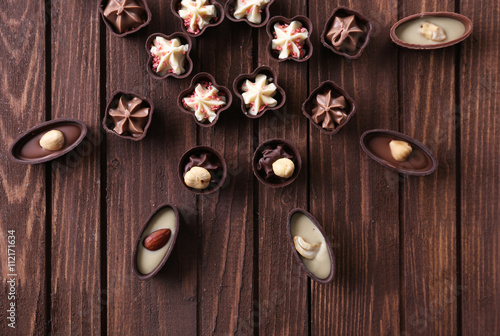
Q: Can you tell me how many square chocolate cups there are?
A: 4